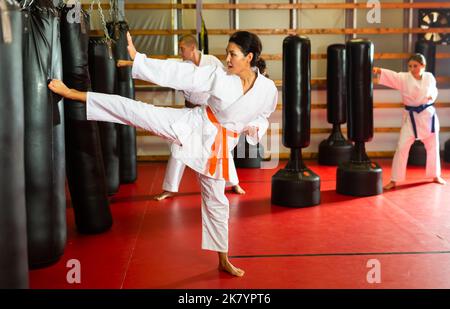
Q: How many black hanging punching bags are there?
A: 5